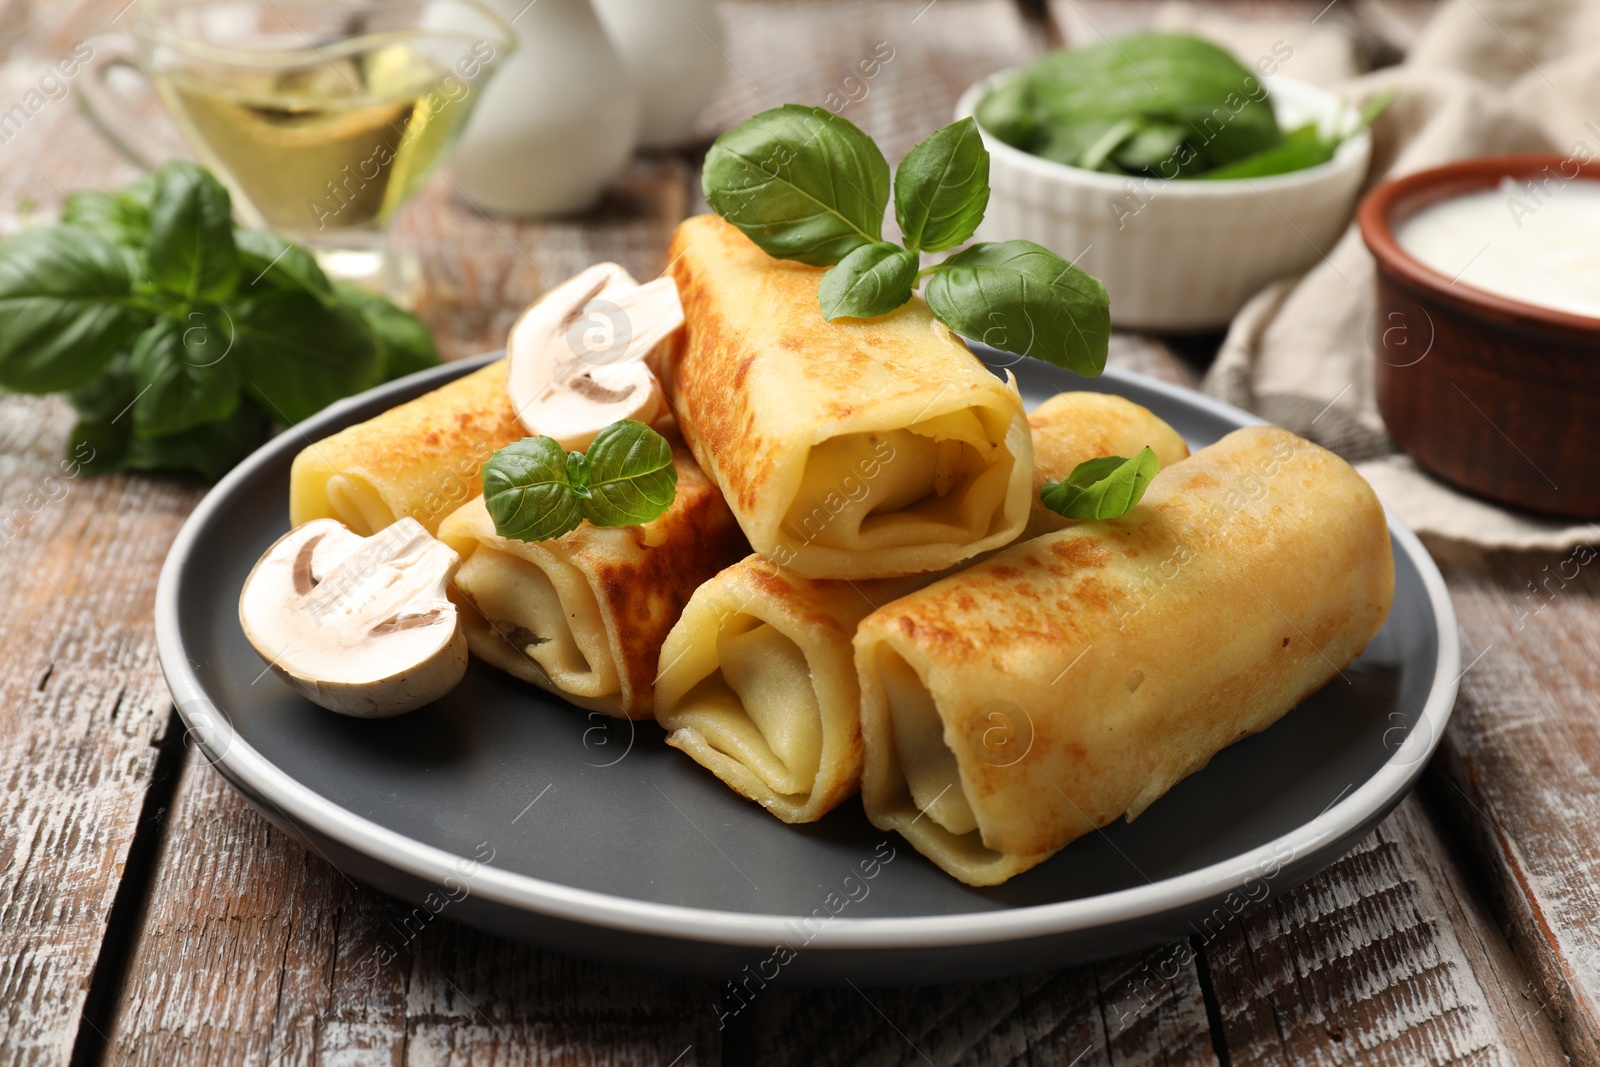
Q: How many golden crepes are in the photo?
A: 5